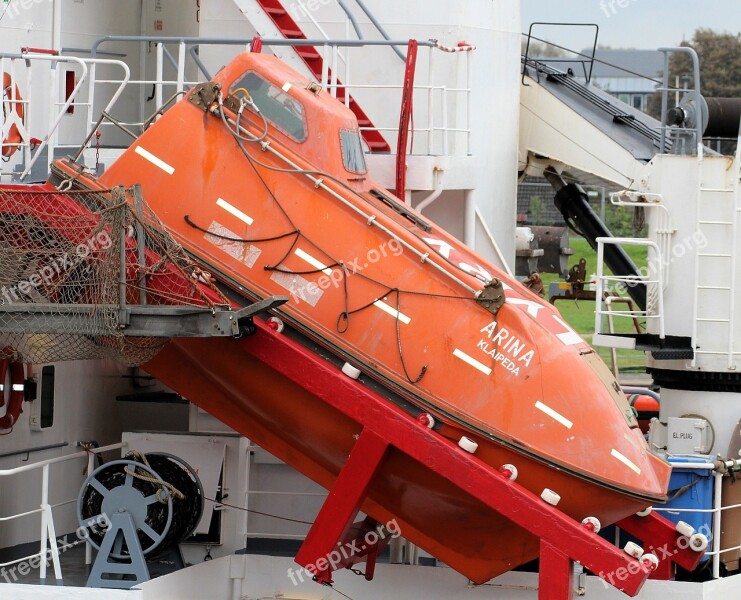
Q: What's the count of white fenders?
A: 12